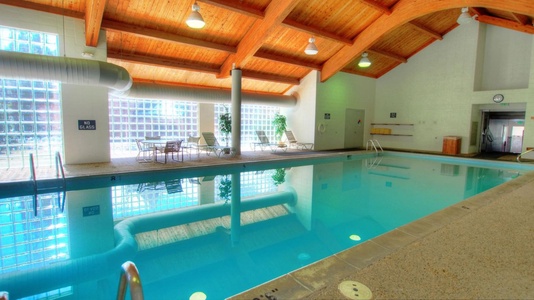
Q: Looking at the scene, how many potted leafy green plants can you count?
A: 2